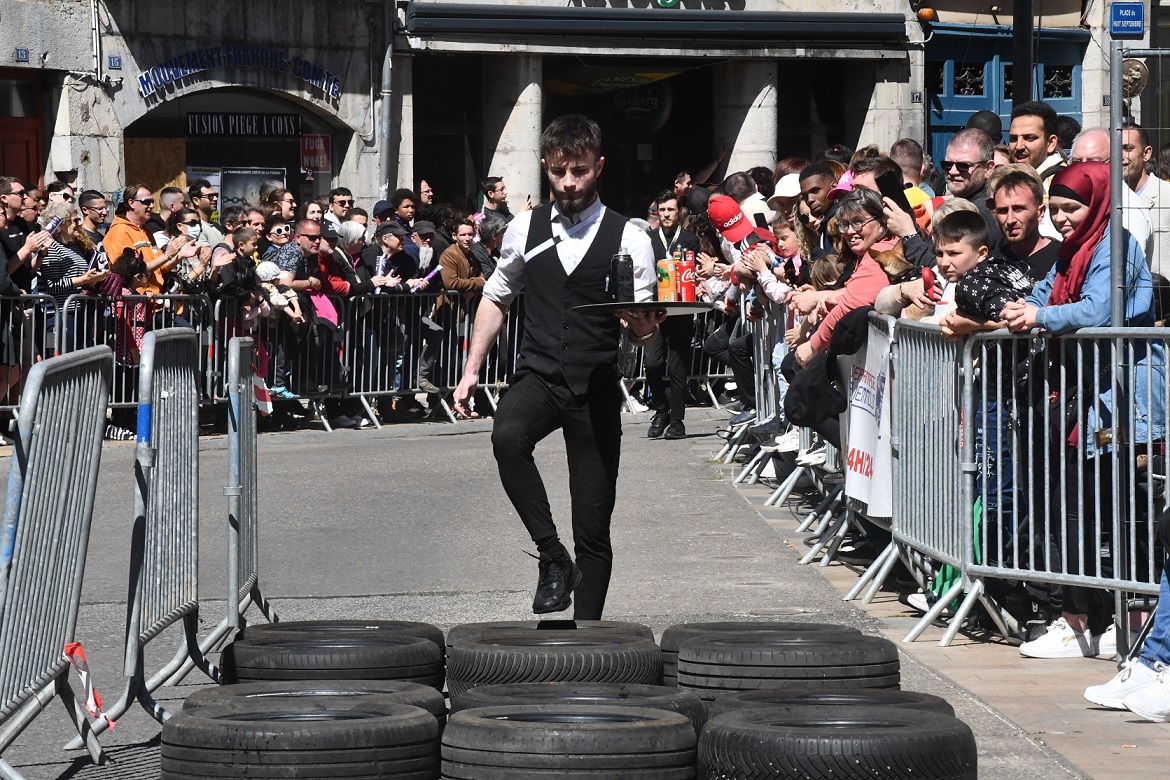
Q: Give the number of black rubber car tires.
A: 12